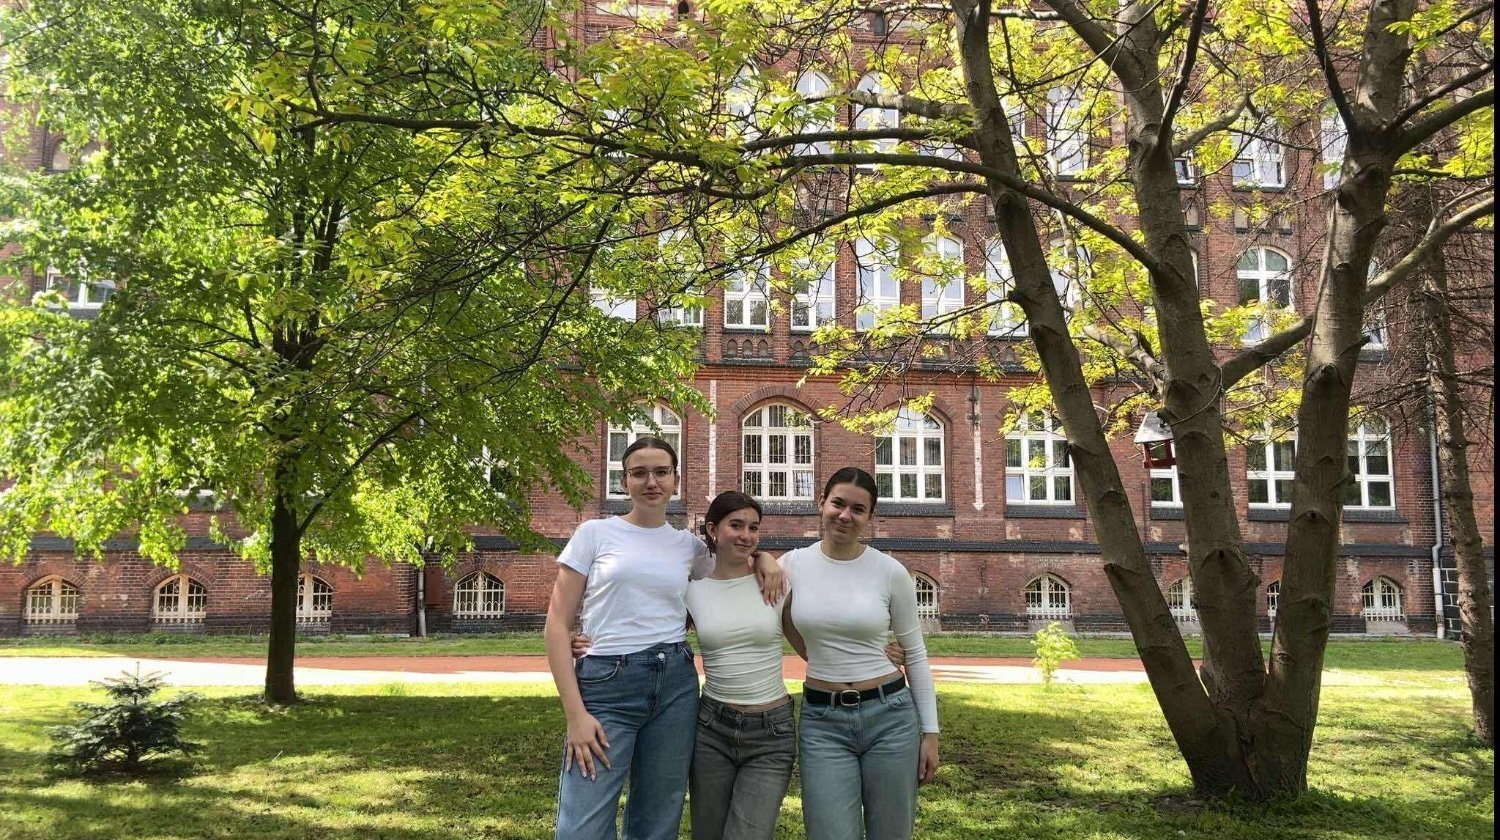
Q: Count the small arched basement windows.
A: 9